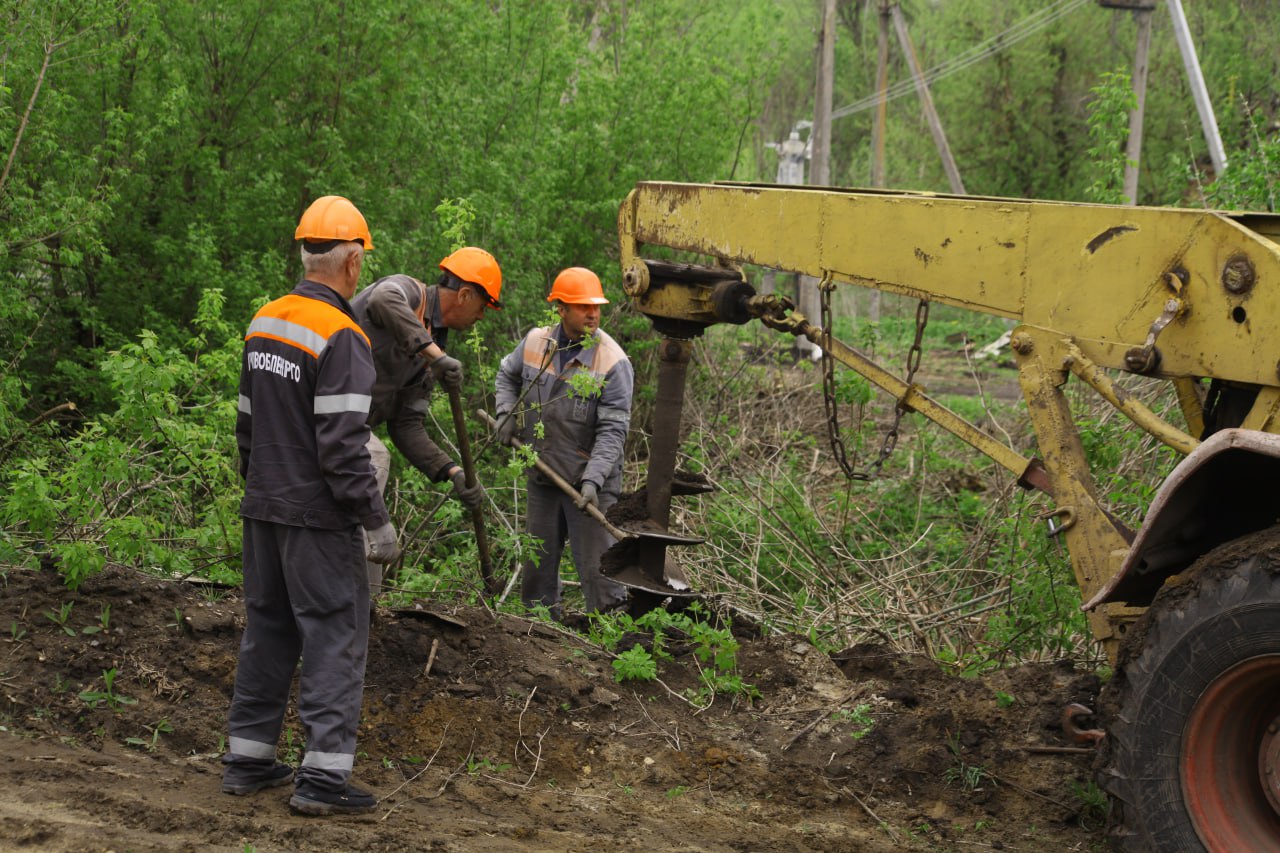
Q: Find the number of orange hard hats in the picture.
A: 3